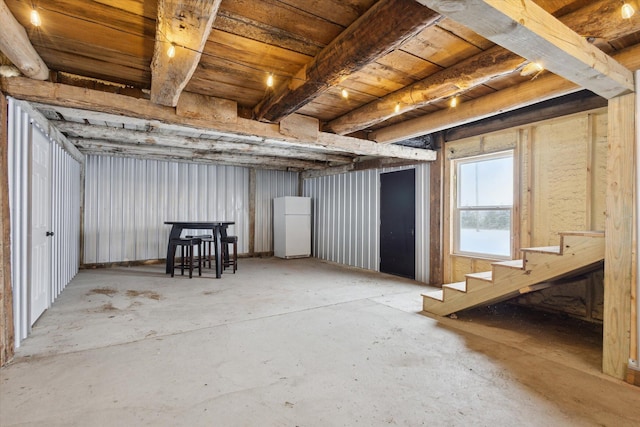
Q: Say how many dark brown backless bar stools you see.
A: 3